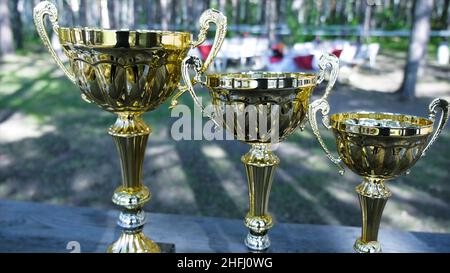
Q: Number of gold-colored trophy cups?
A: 3